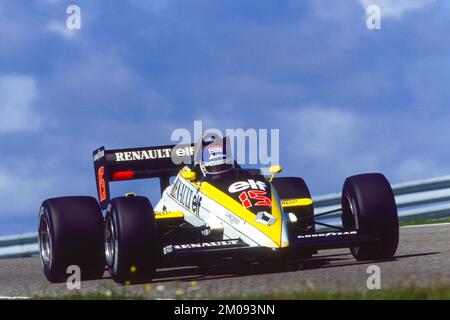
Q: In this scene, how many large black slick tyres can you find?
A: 4